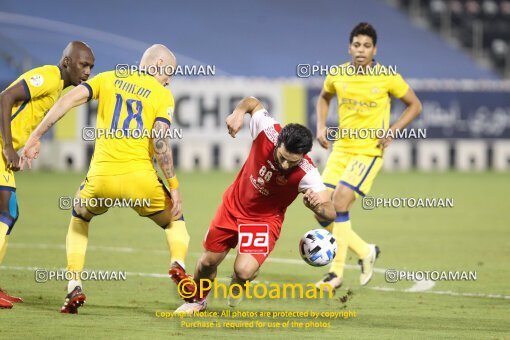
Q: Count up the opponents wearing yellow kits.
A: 3